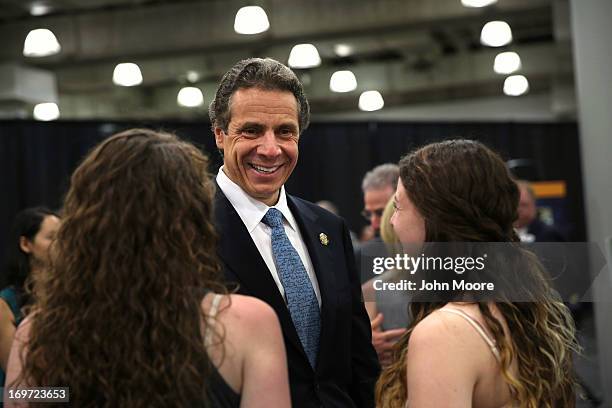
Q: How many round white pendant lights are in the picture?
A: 12